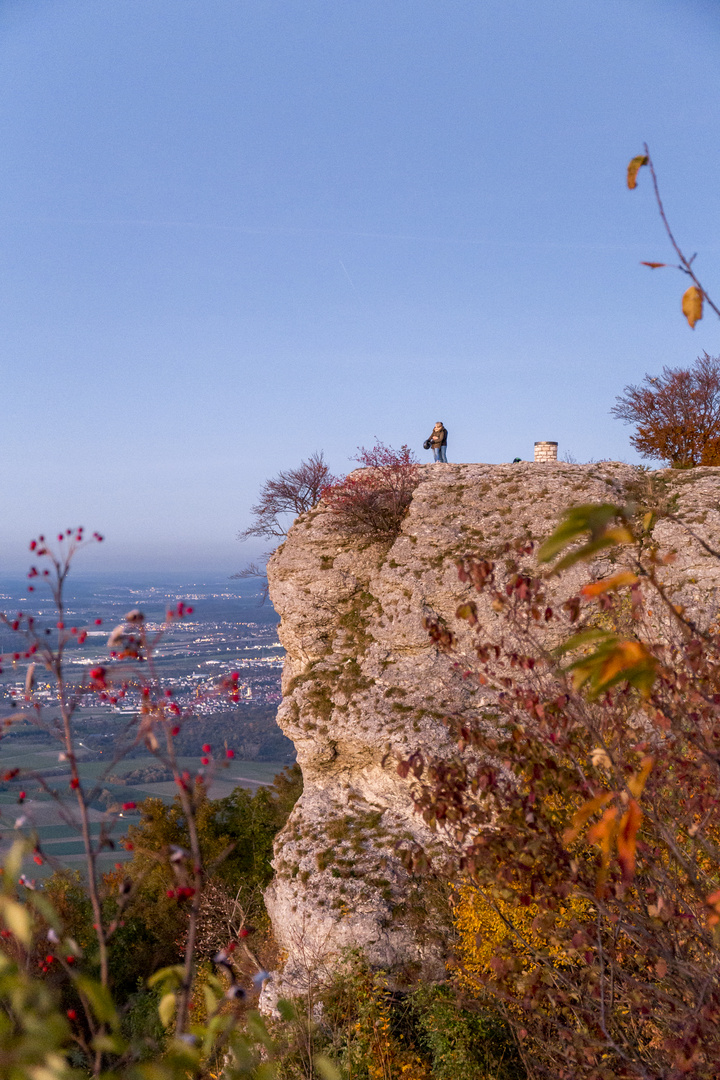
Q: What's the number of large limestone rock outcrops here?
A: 1